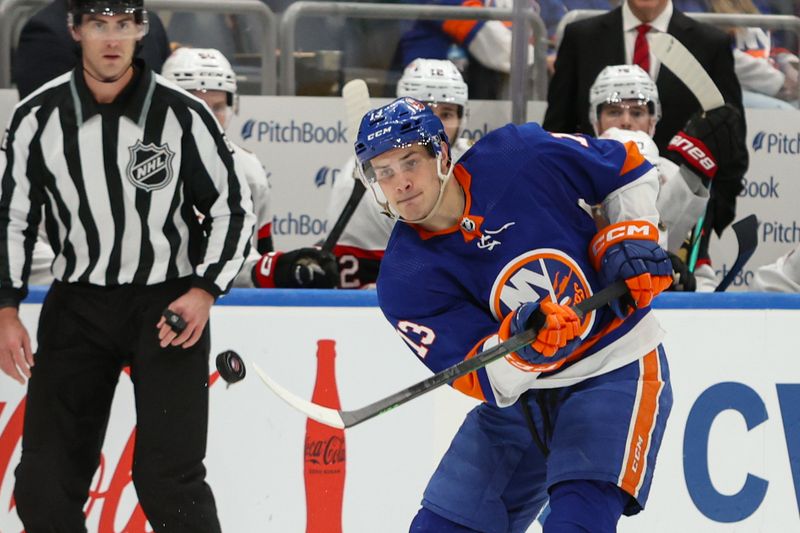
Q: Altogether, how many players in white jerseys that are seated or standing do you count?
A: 3